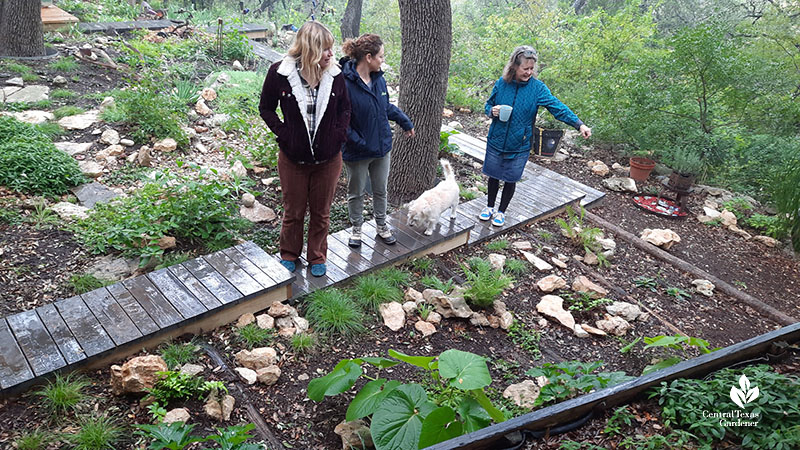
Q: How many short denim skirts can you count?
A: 1